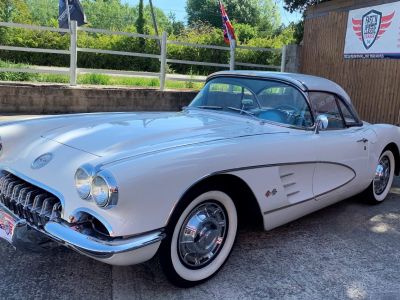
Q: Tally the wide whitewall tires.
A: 2